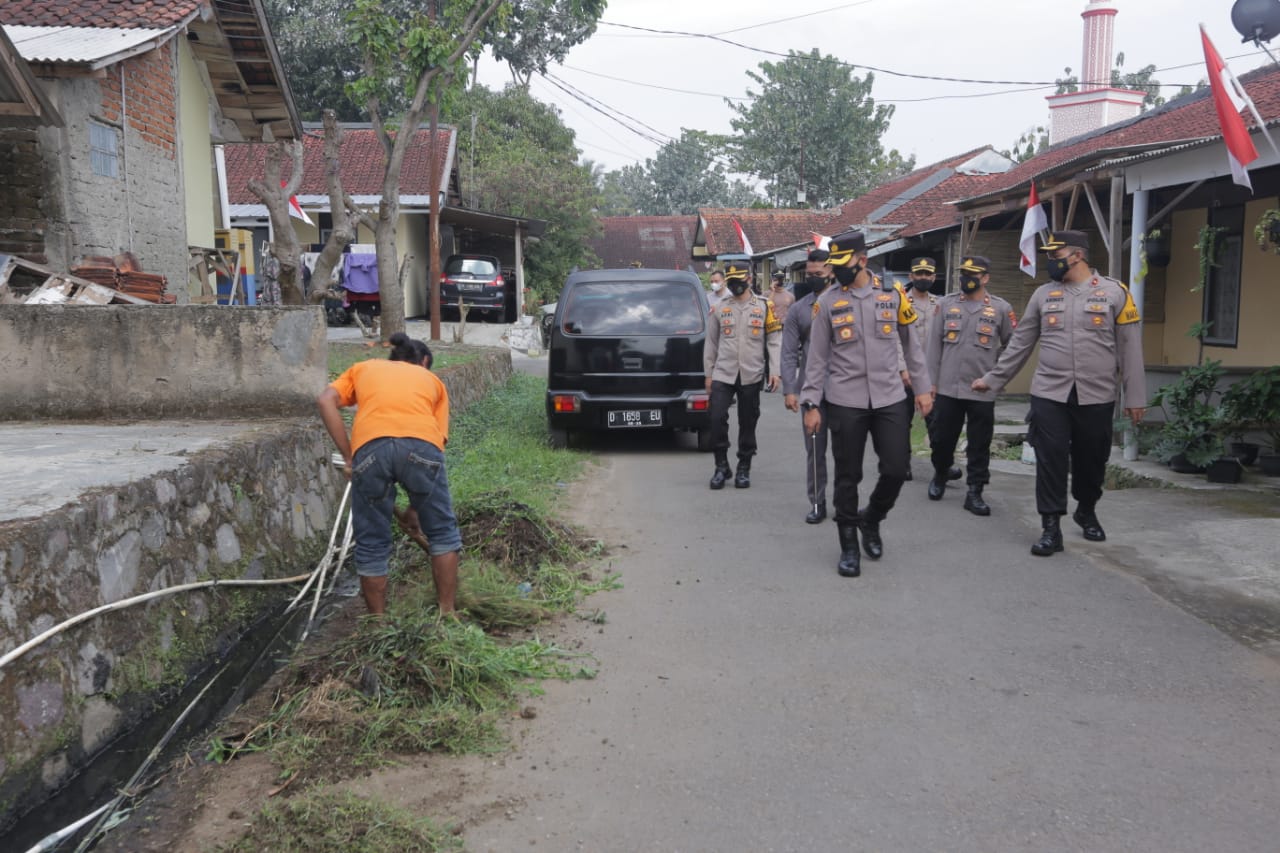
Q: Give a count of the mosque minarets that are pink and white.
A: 1